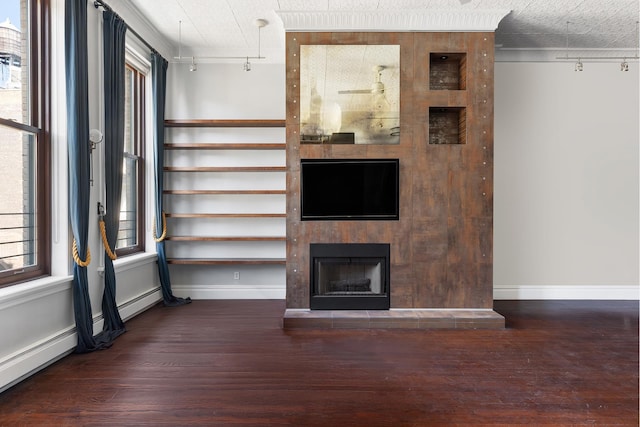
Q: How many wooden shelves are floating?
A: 7